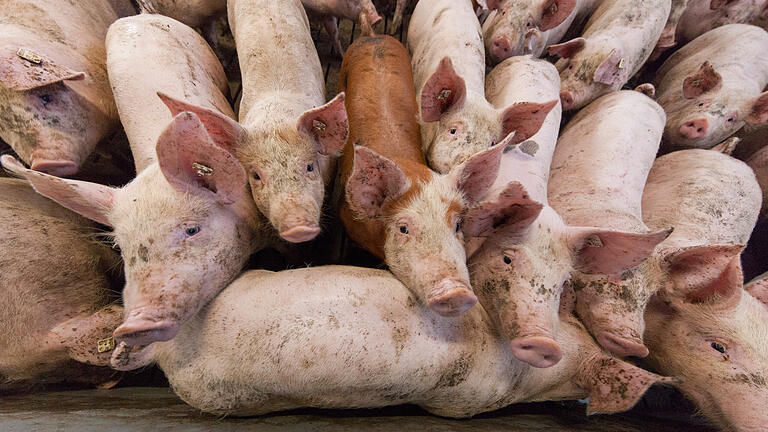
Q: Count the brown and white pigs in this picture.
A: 1